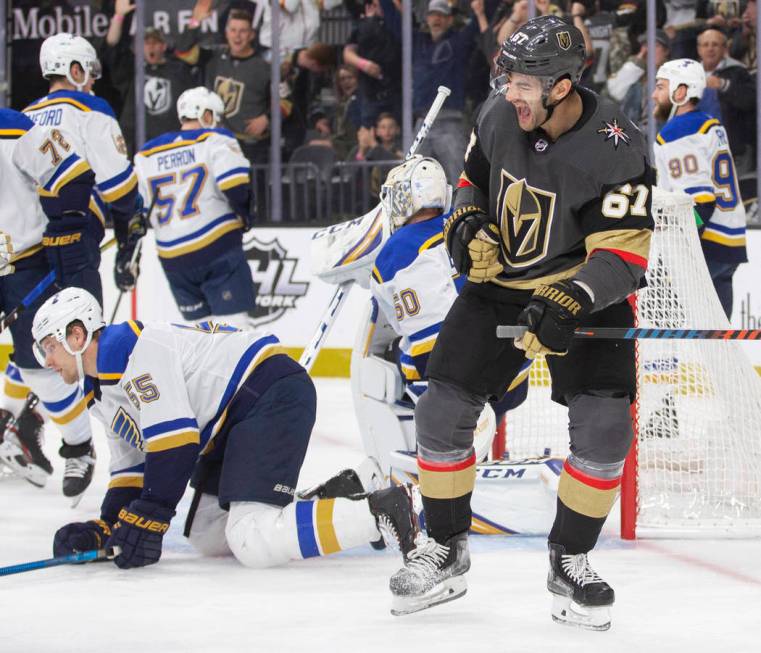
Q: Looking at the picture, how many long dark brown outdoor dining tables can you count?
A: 0